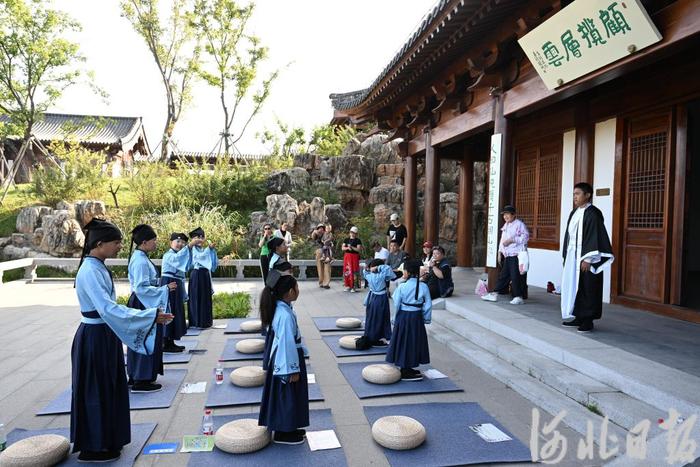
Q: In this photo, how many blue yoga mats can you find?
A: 12